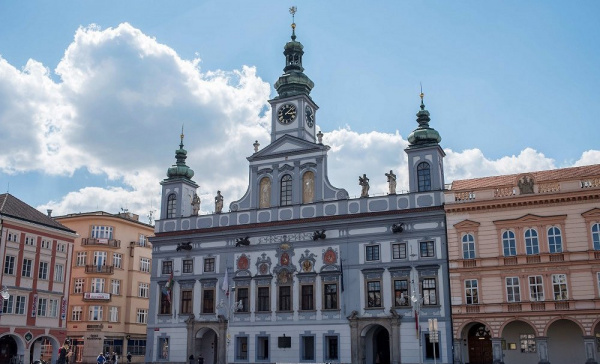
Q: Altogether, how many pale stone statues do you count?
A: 4